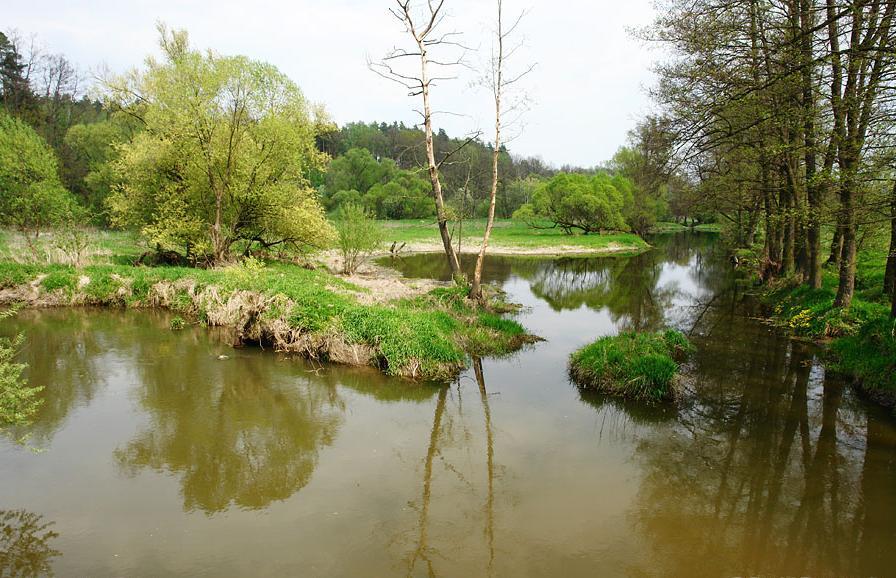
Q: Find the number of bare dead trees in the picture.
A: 2